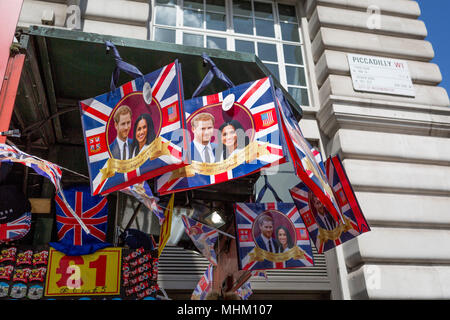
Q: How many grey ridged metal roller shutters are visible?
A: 1